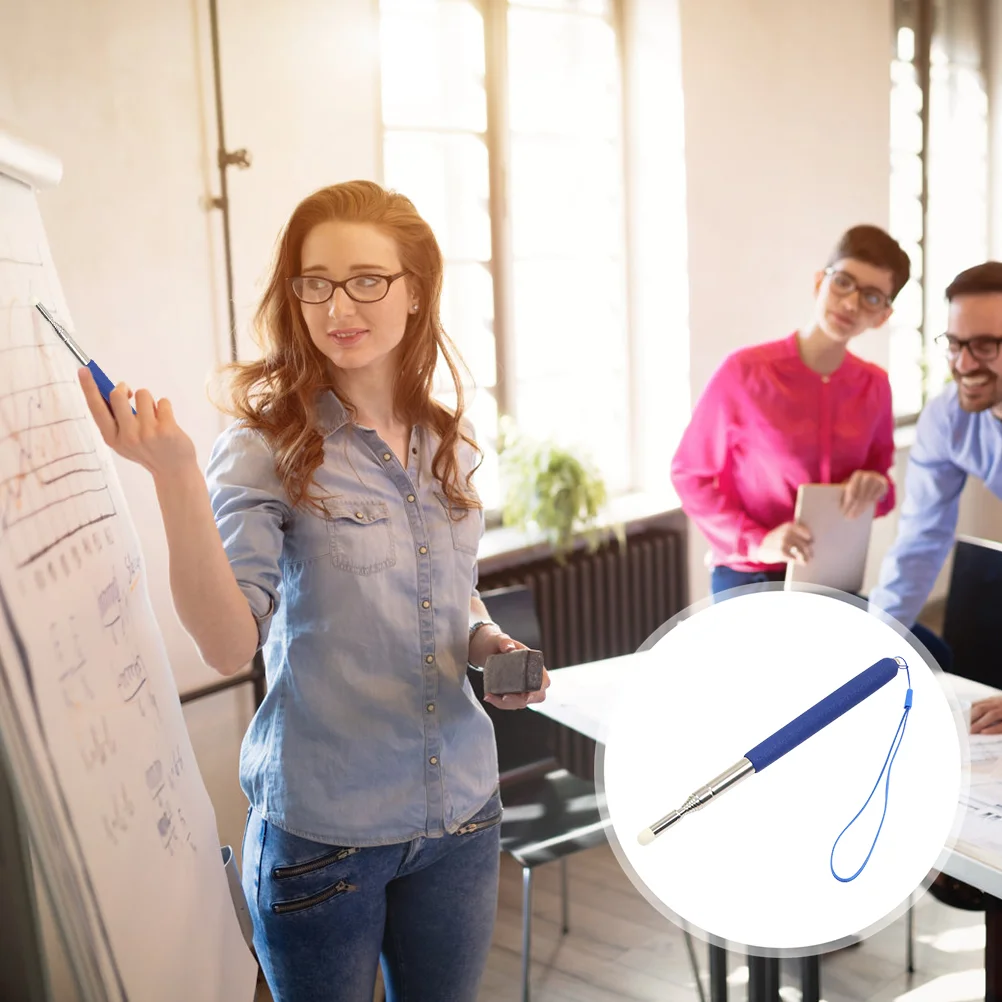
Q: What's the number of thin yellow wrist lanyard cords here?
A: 0